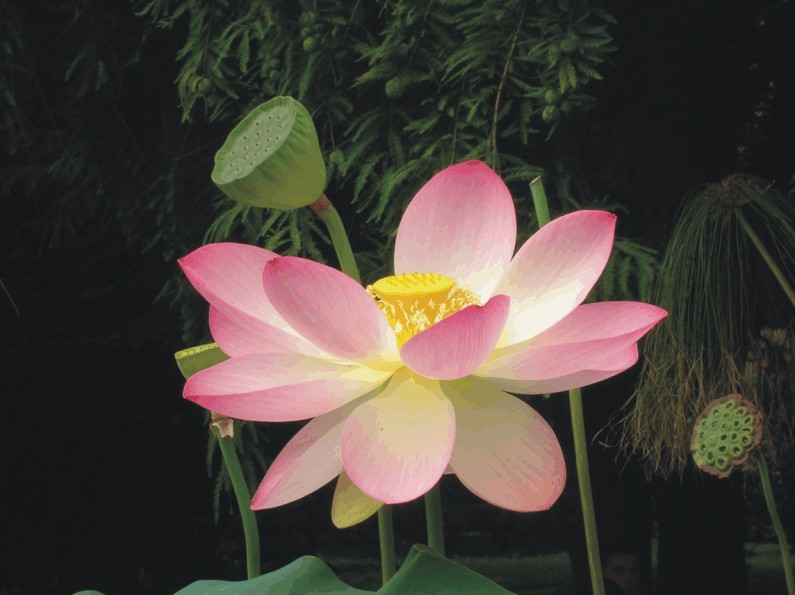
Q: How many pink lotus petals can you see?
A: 12